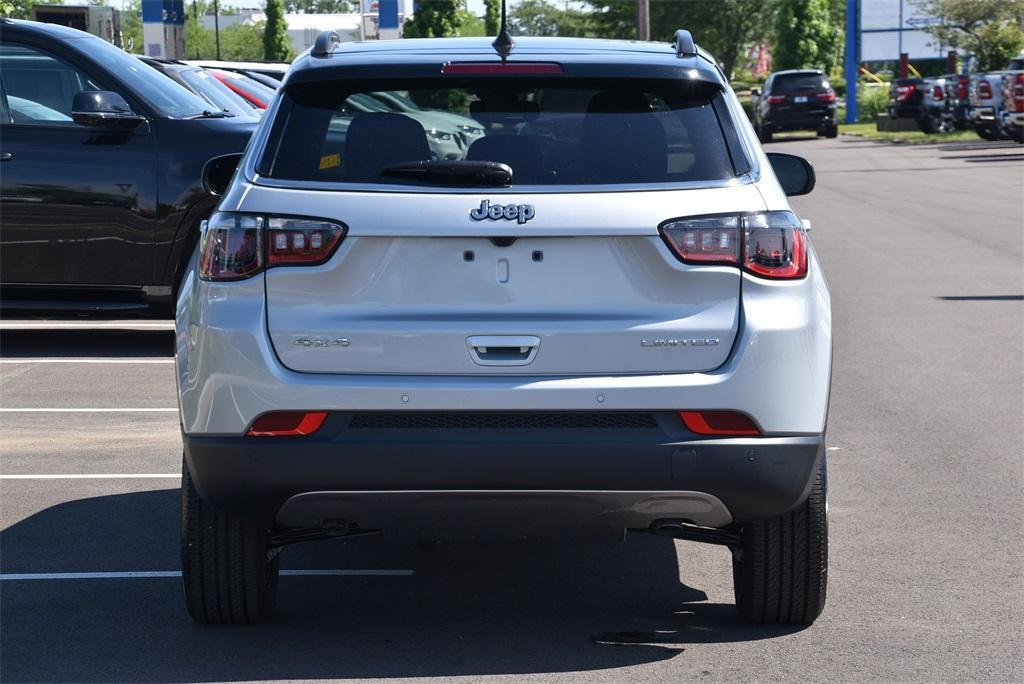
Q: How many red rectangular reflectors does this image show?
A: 2